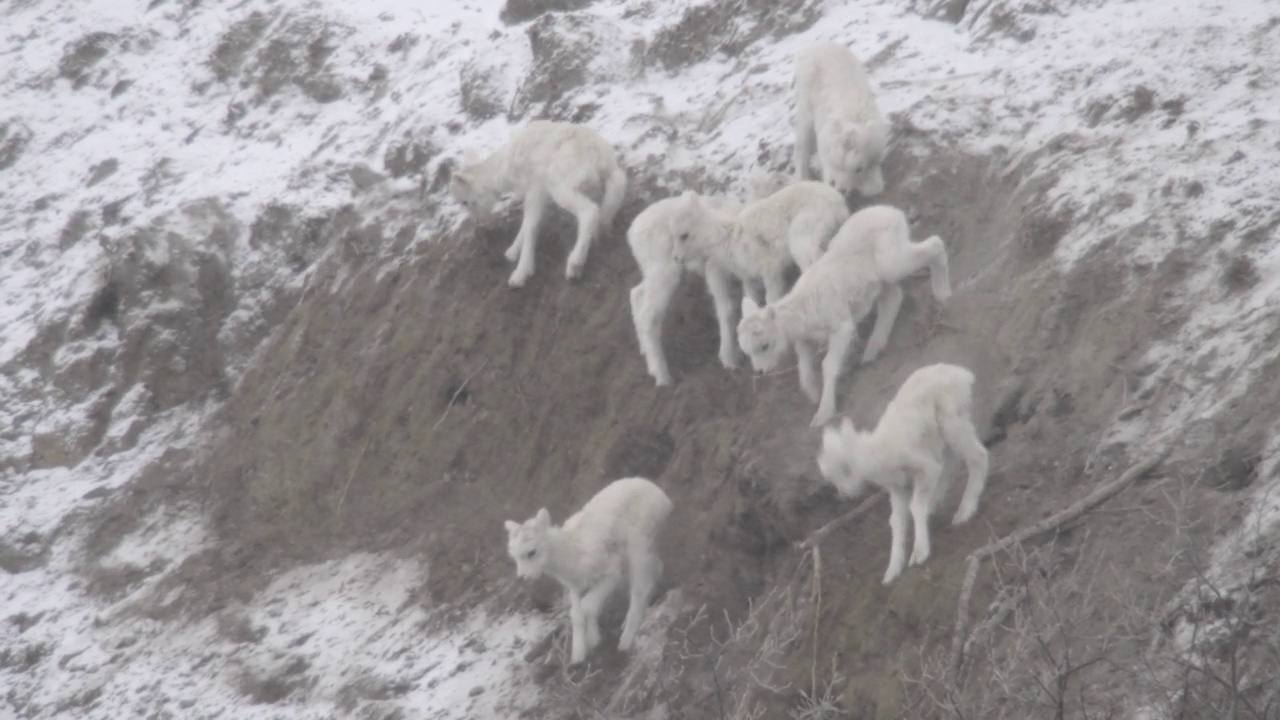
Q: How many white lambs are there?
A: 7